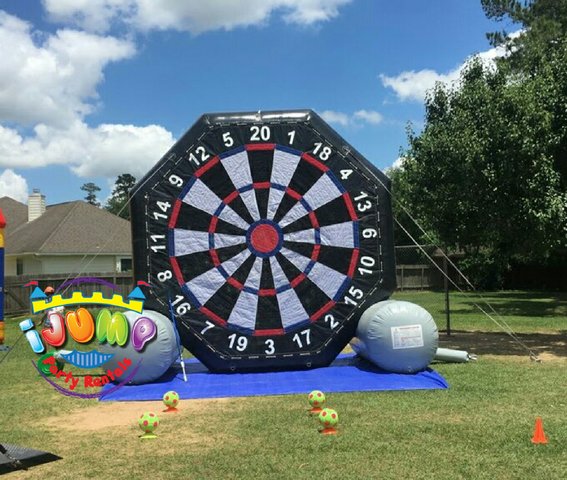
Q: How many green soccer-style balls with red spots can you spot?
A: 4